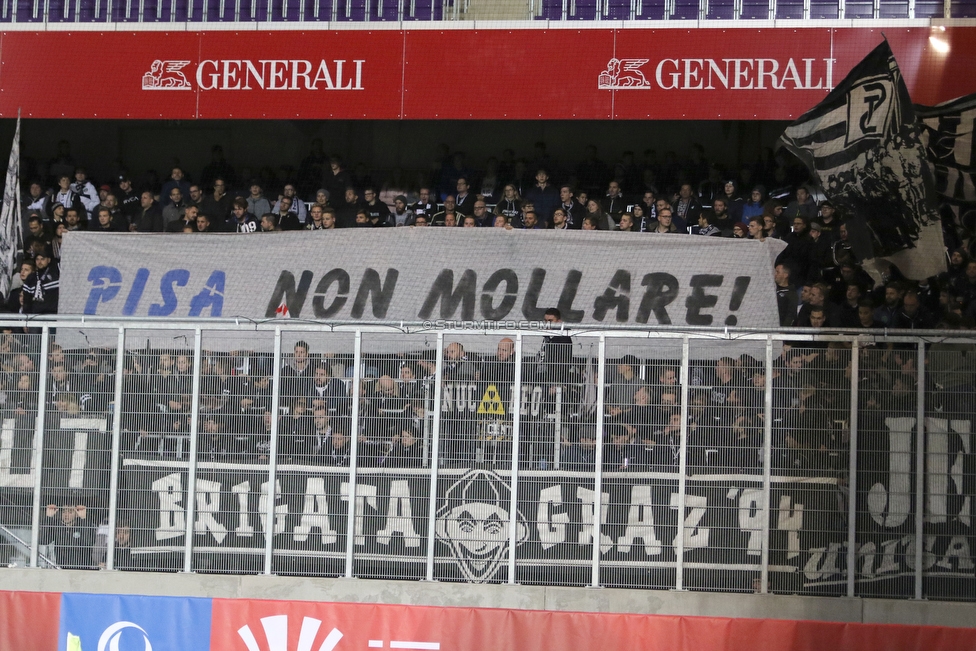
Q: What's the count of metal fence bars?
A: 12